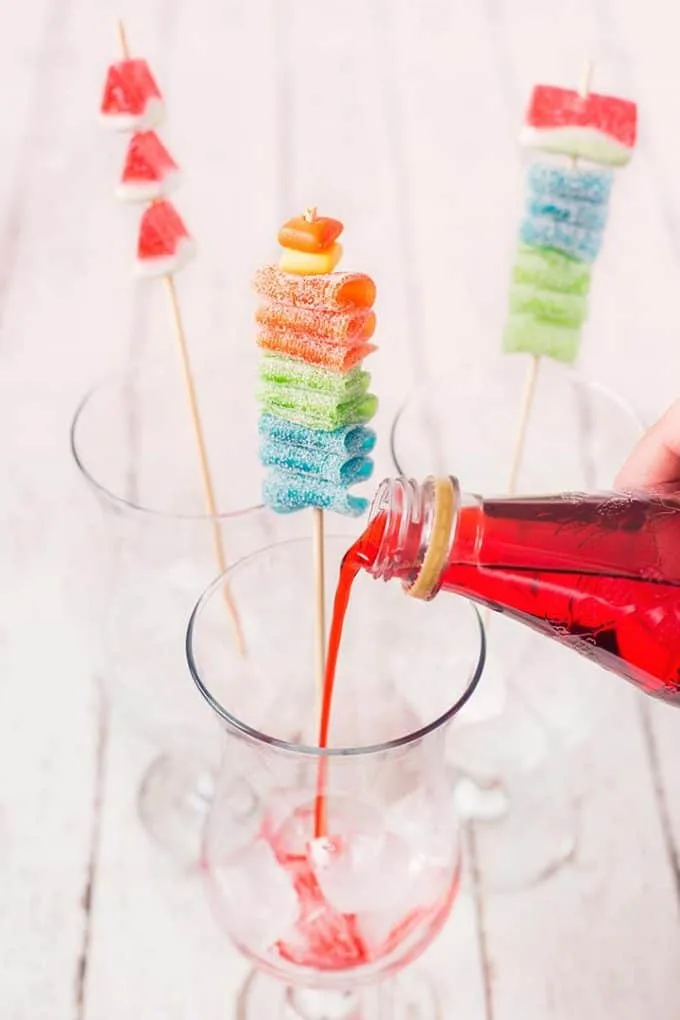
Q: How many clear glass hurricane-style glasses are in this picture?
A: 3